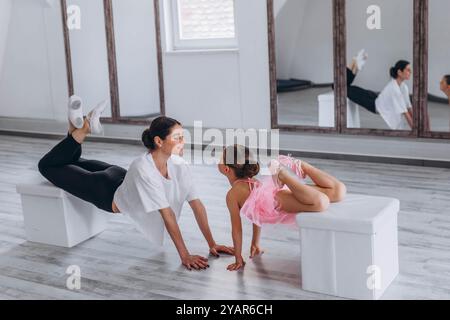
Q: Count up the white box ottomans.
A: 2